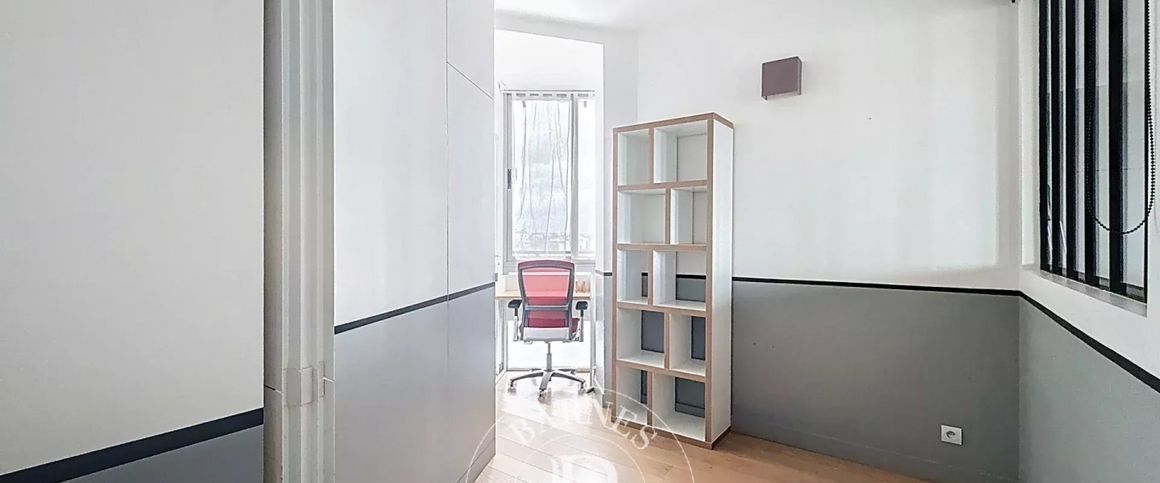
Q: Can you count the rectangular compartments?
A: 10